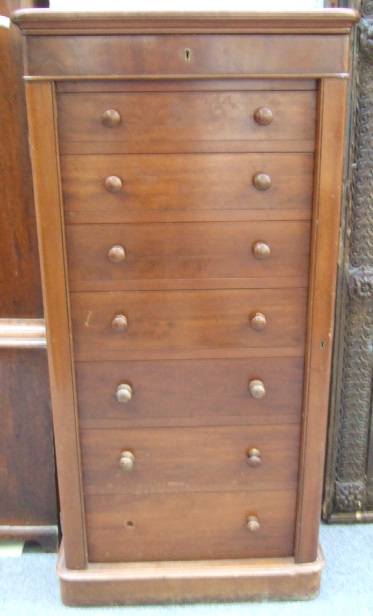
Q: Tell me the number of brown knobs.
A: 13